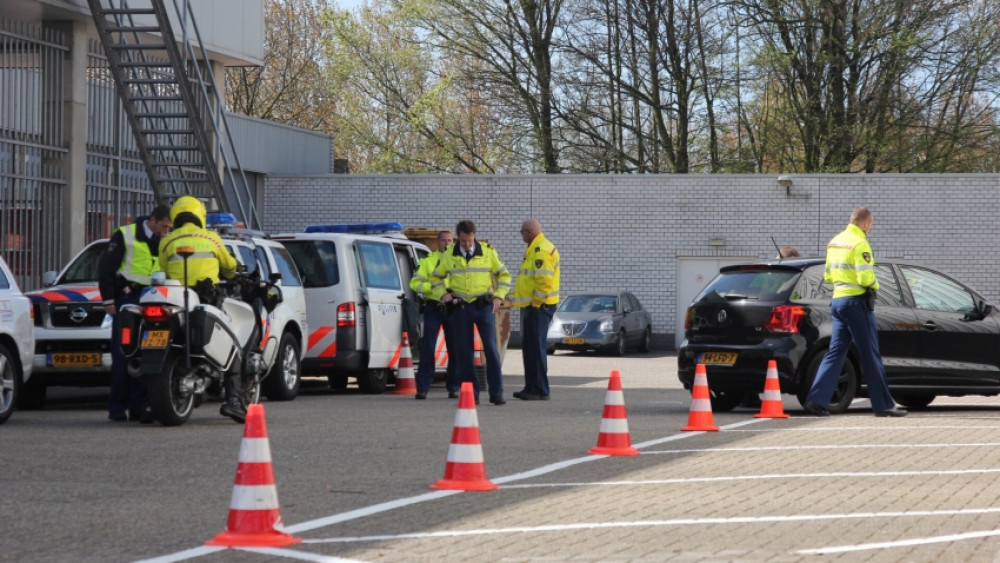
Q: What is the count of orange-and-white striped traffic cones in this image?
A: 6